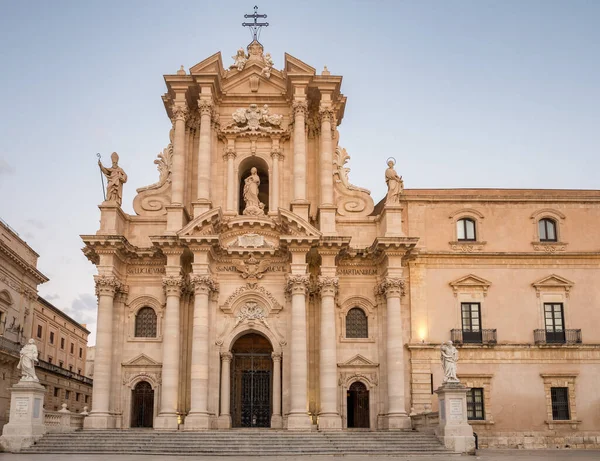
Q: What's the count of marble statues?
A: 5